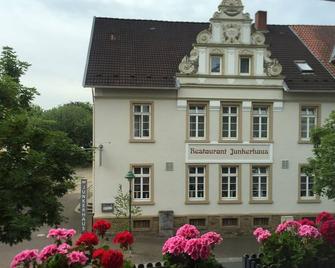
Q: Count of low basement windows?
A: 4